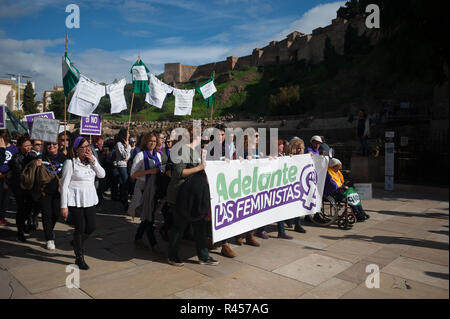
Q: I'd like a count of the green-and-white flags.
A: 3